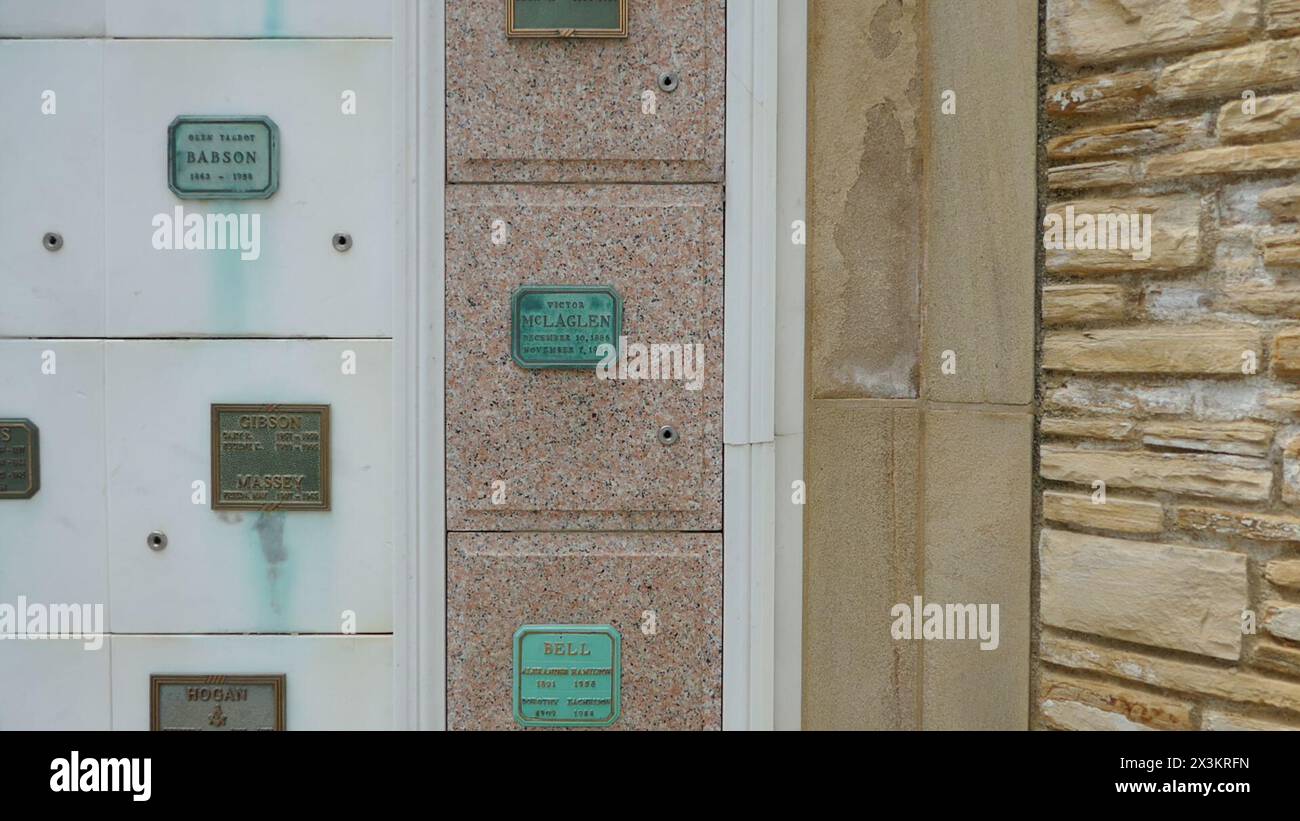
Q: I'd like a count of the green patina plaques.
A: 3